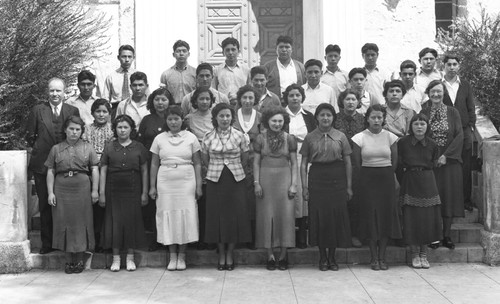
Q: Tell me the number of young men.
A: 15